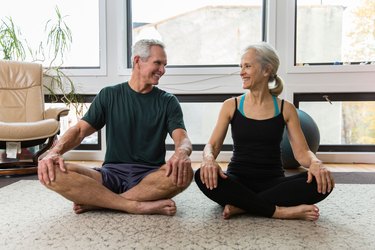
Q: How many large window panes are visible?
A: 3